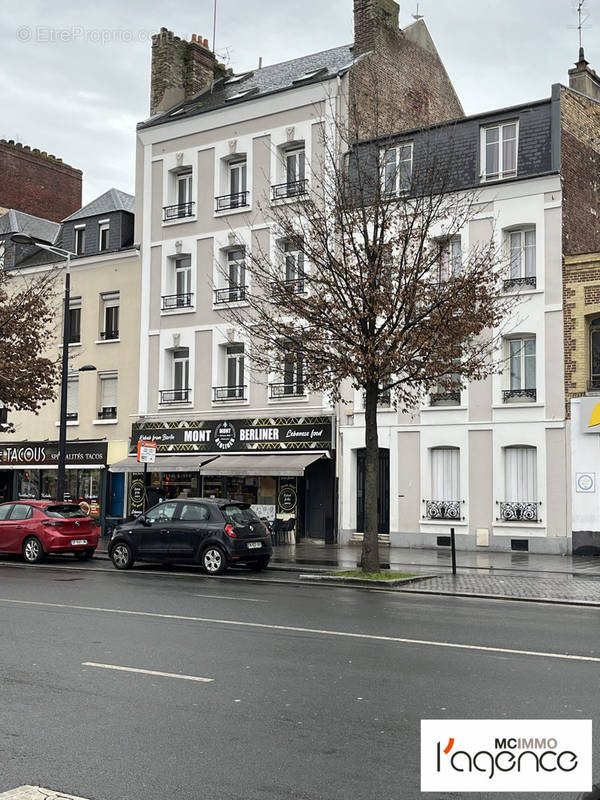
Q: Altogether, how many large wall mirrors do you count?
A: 0